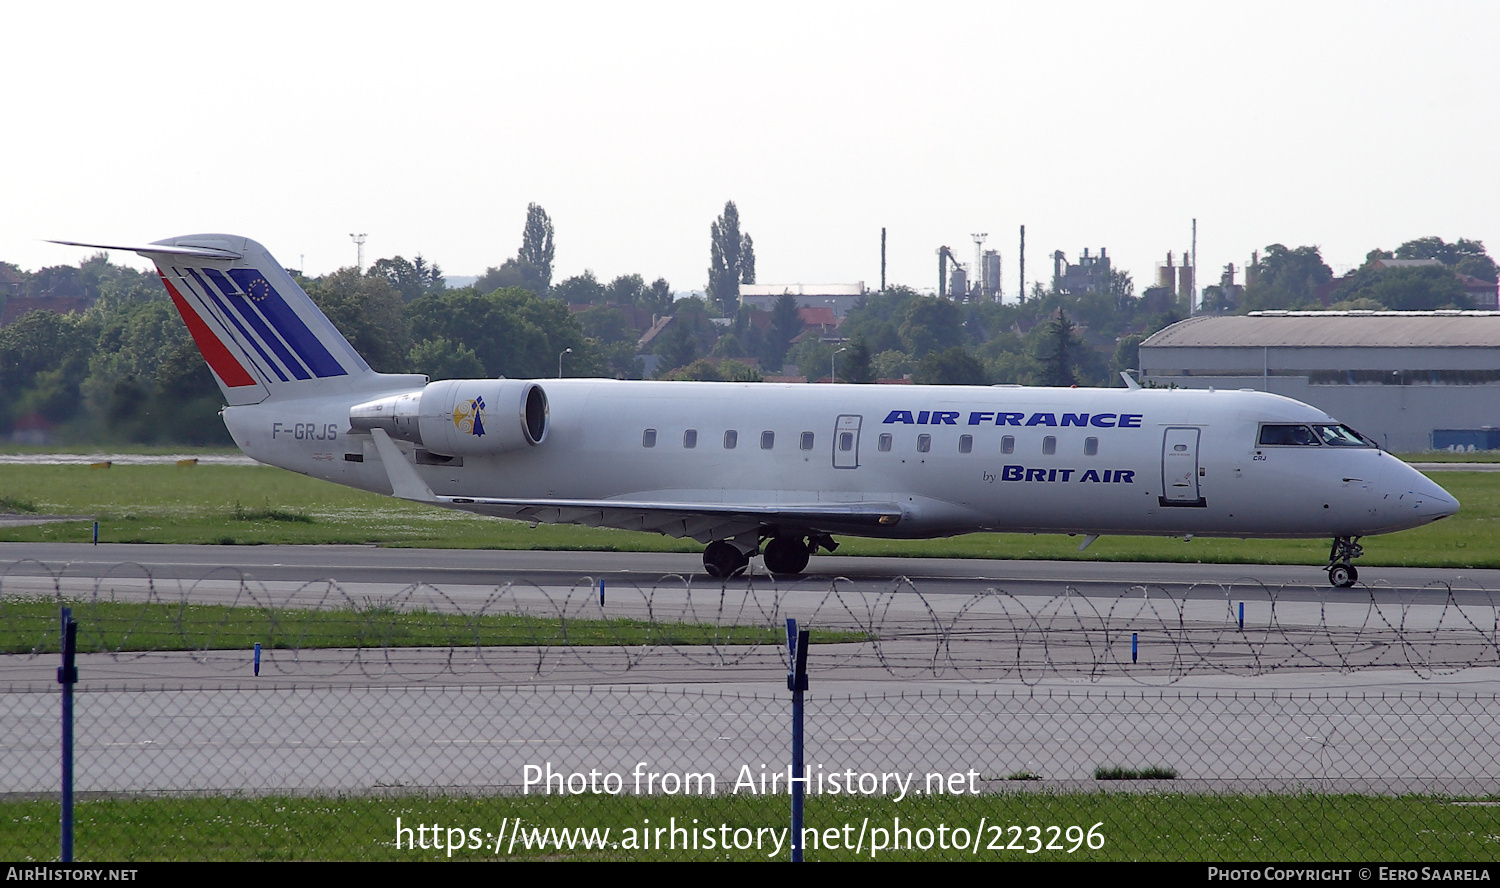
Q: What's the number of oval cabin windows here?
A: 12